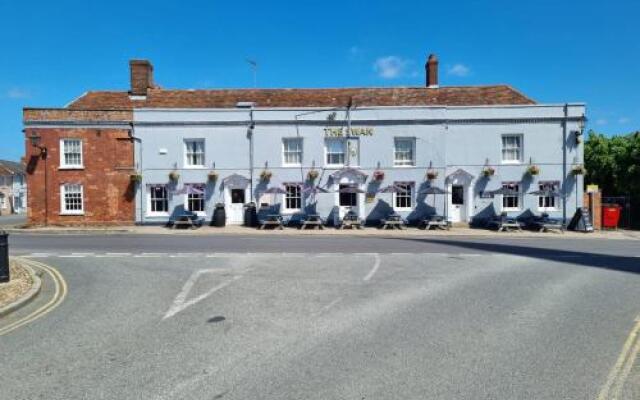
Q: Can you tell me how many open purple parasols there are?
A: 8